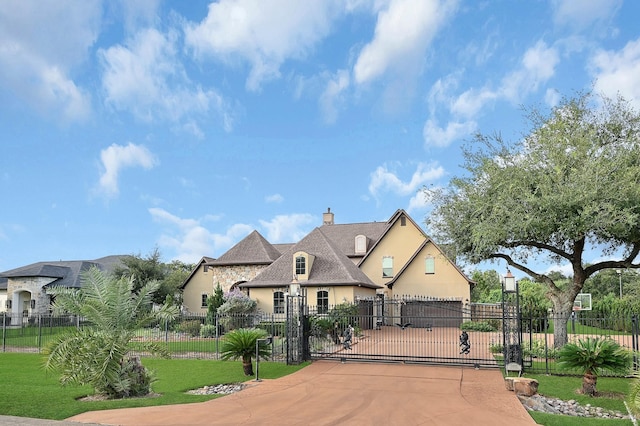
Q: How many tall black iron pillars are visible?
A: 2